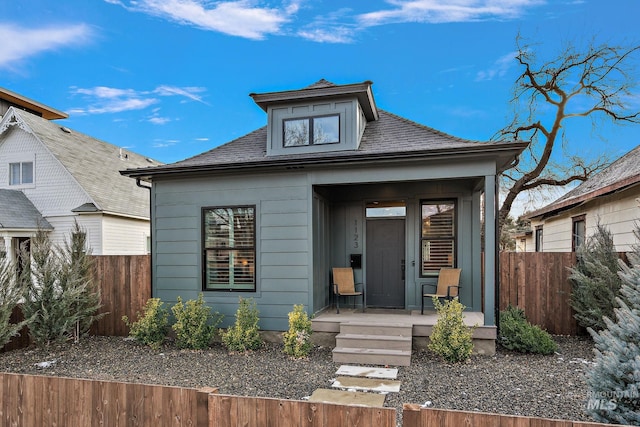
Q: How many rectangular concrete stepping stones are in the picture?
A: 3